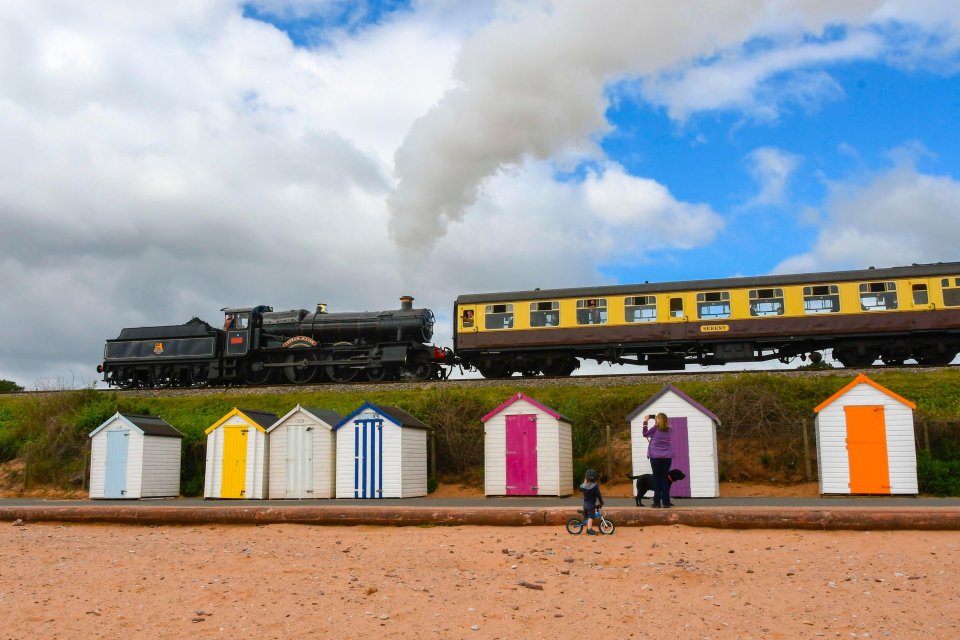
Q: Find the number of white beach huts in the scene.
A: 7